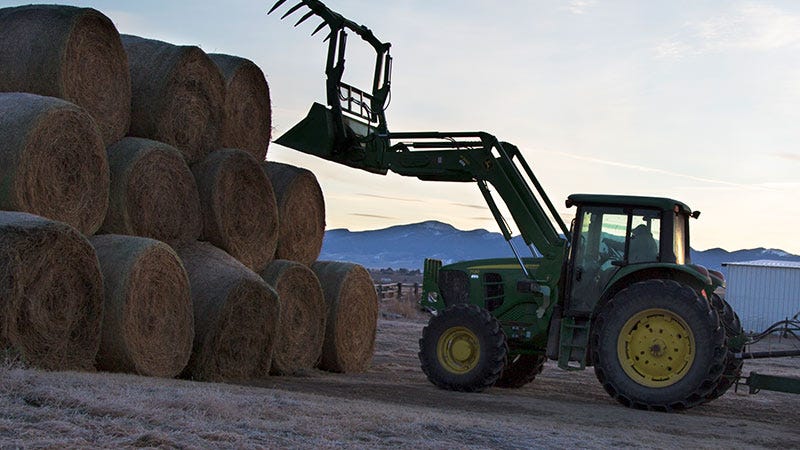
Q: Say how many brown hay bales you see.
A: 12